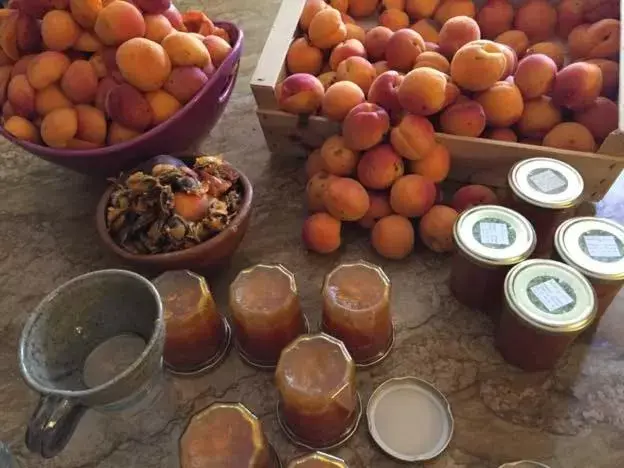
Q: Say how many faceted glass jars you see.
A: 6